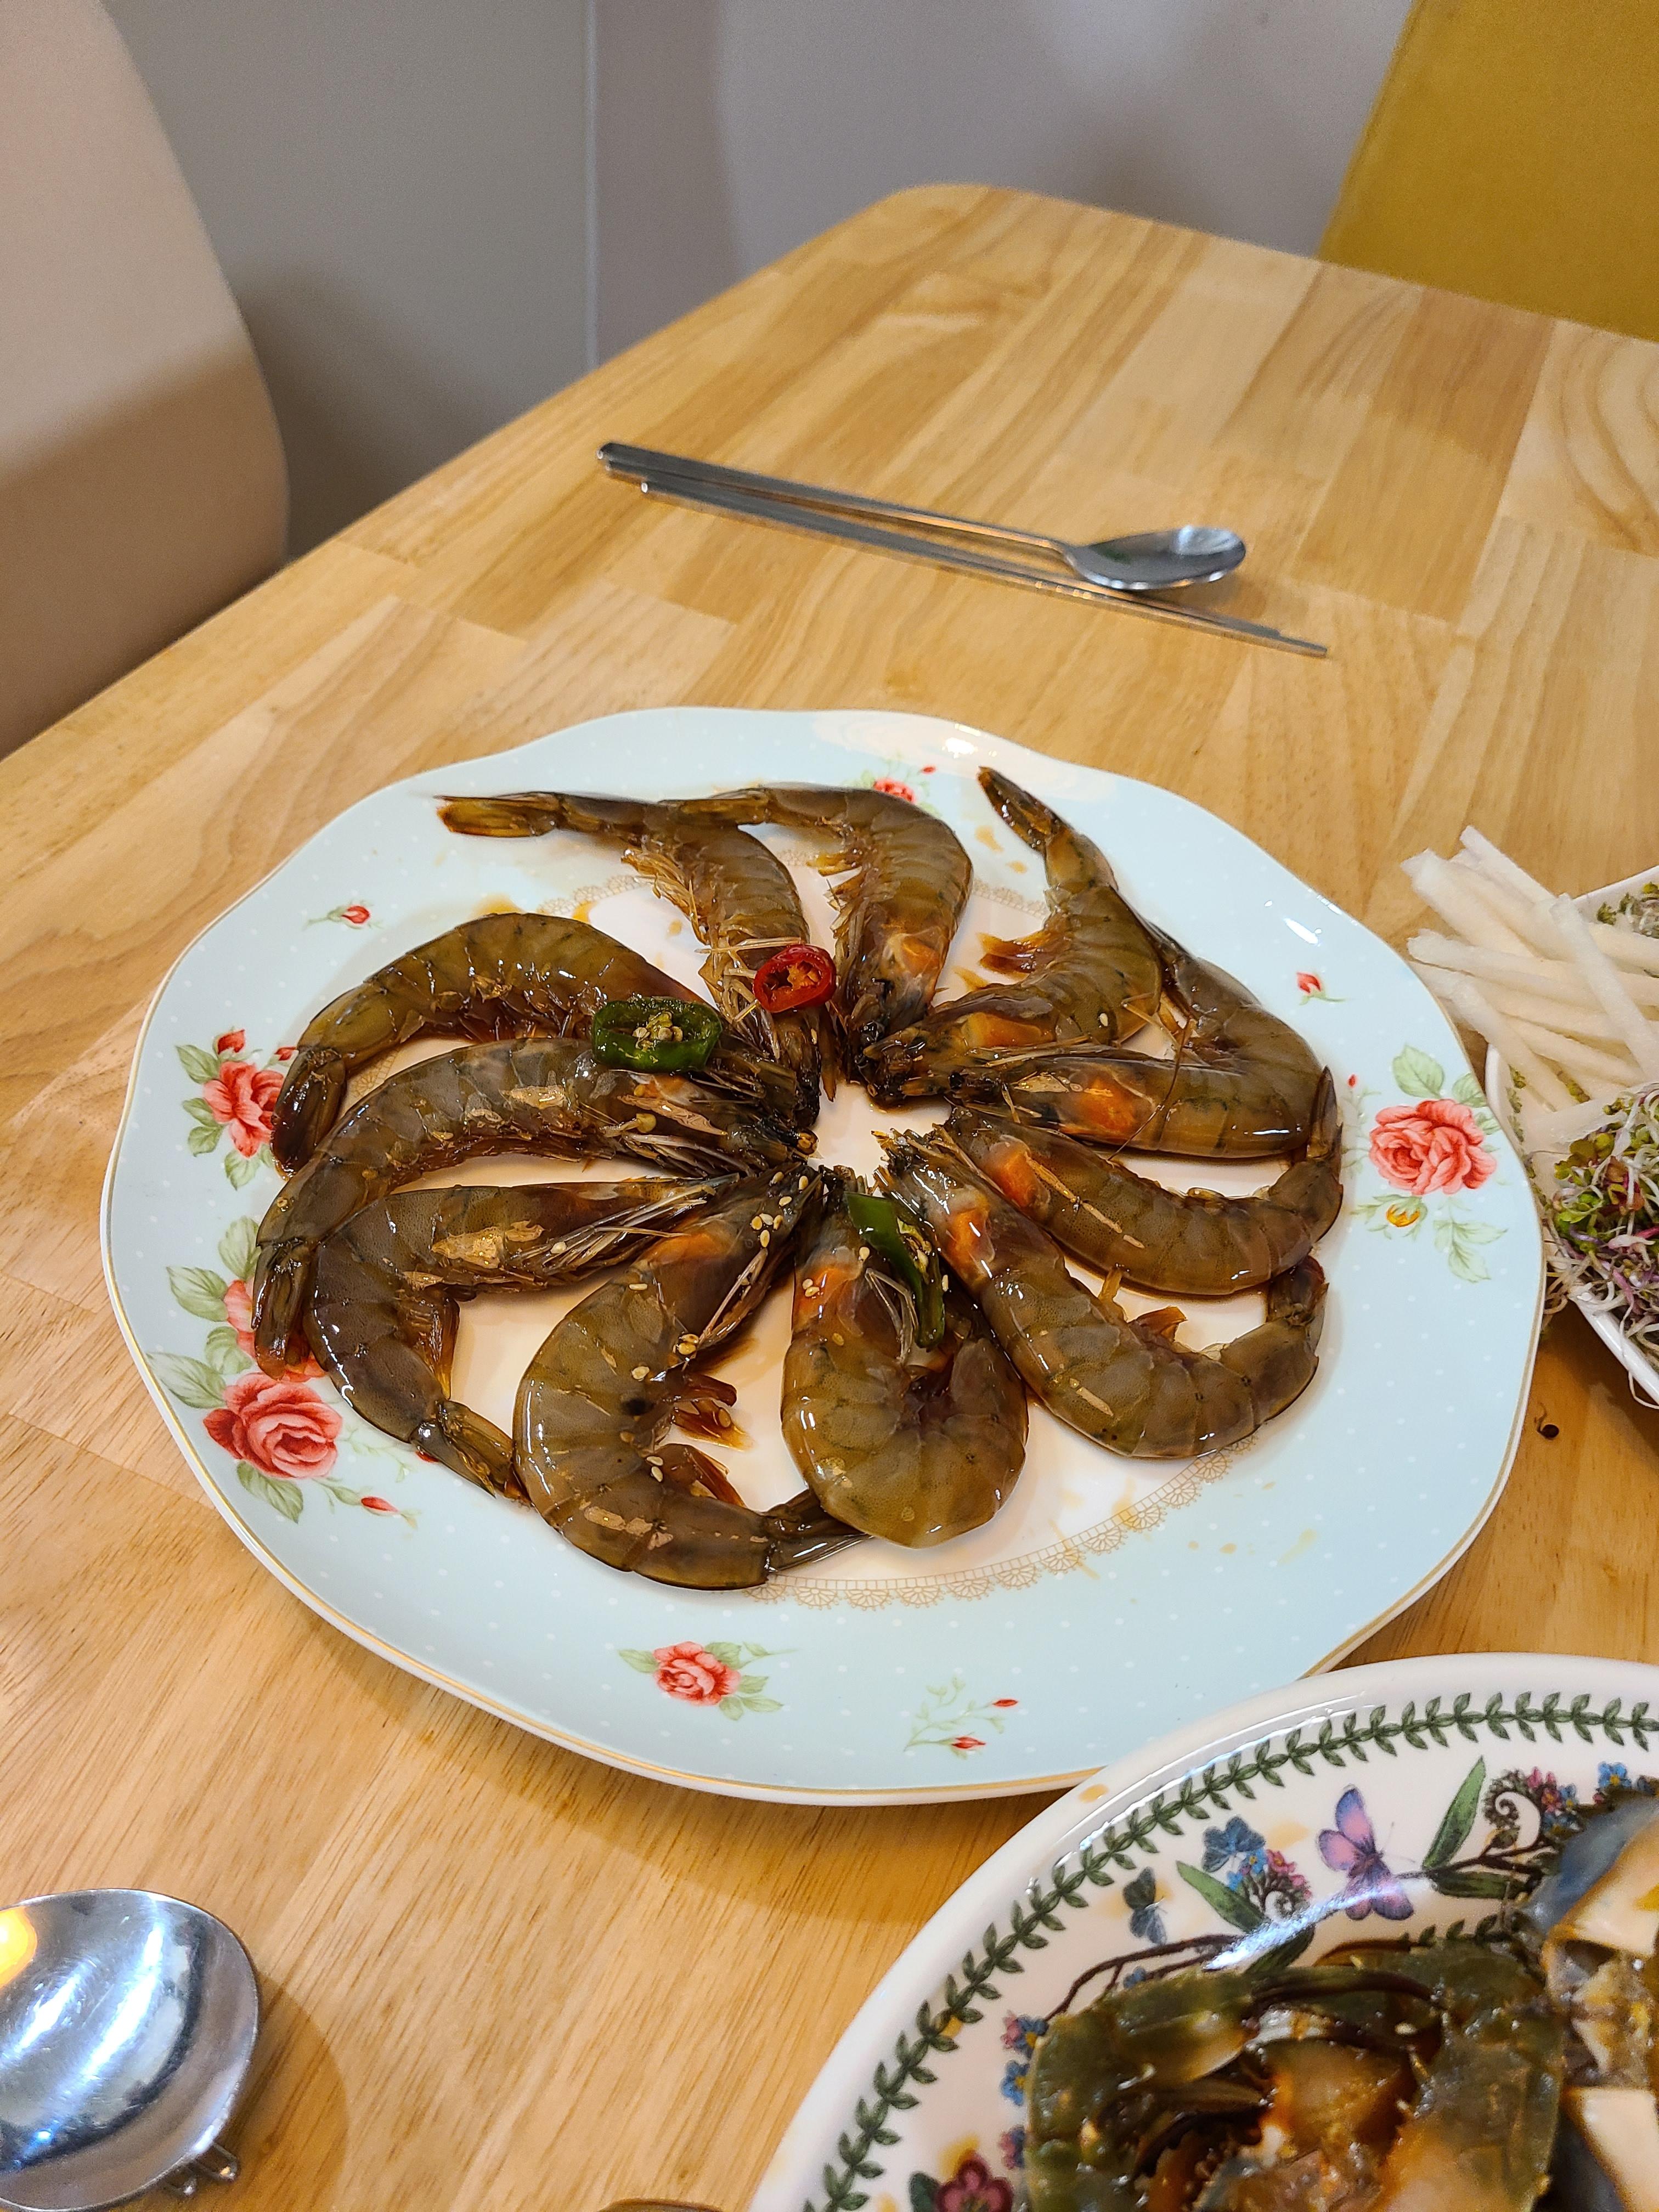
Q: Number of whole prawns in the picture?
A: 11